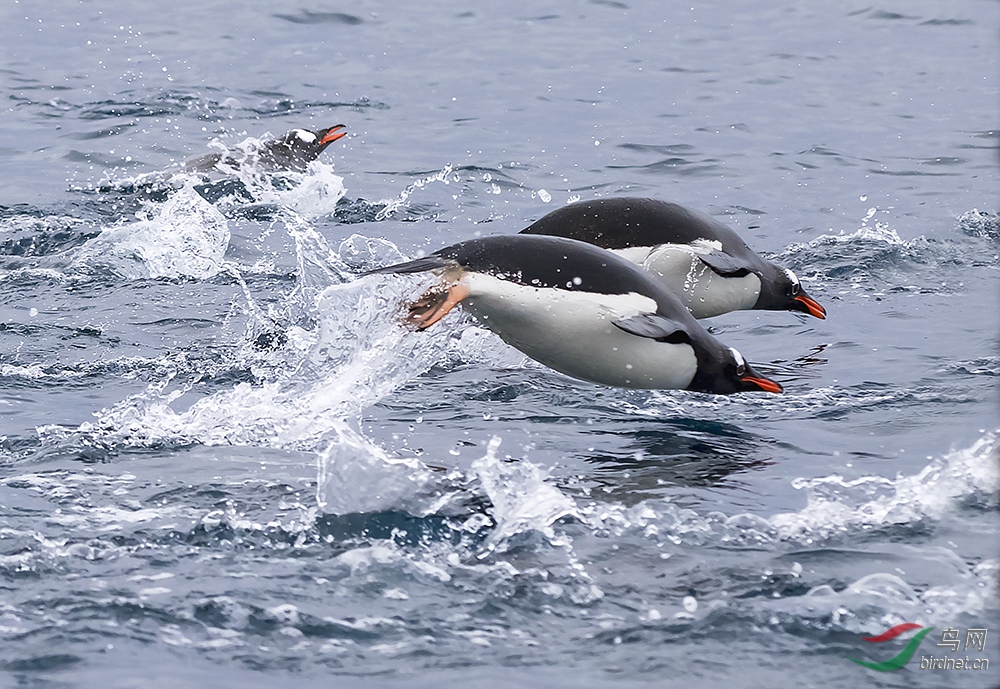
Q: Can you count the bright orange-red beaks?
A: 3